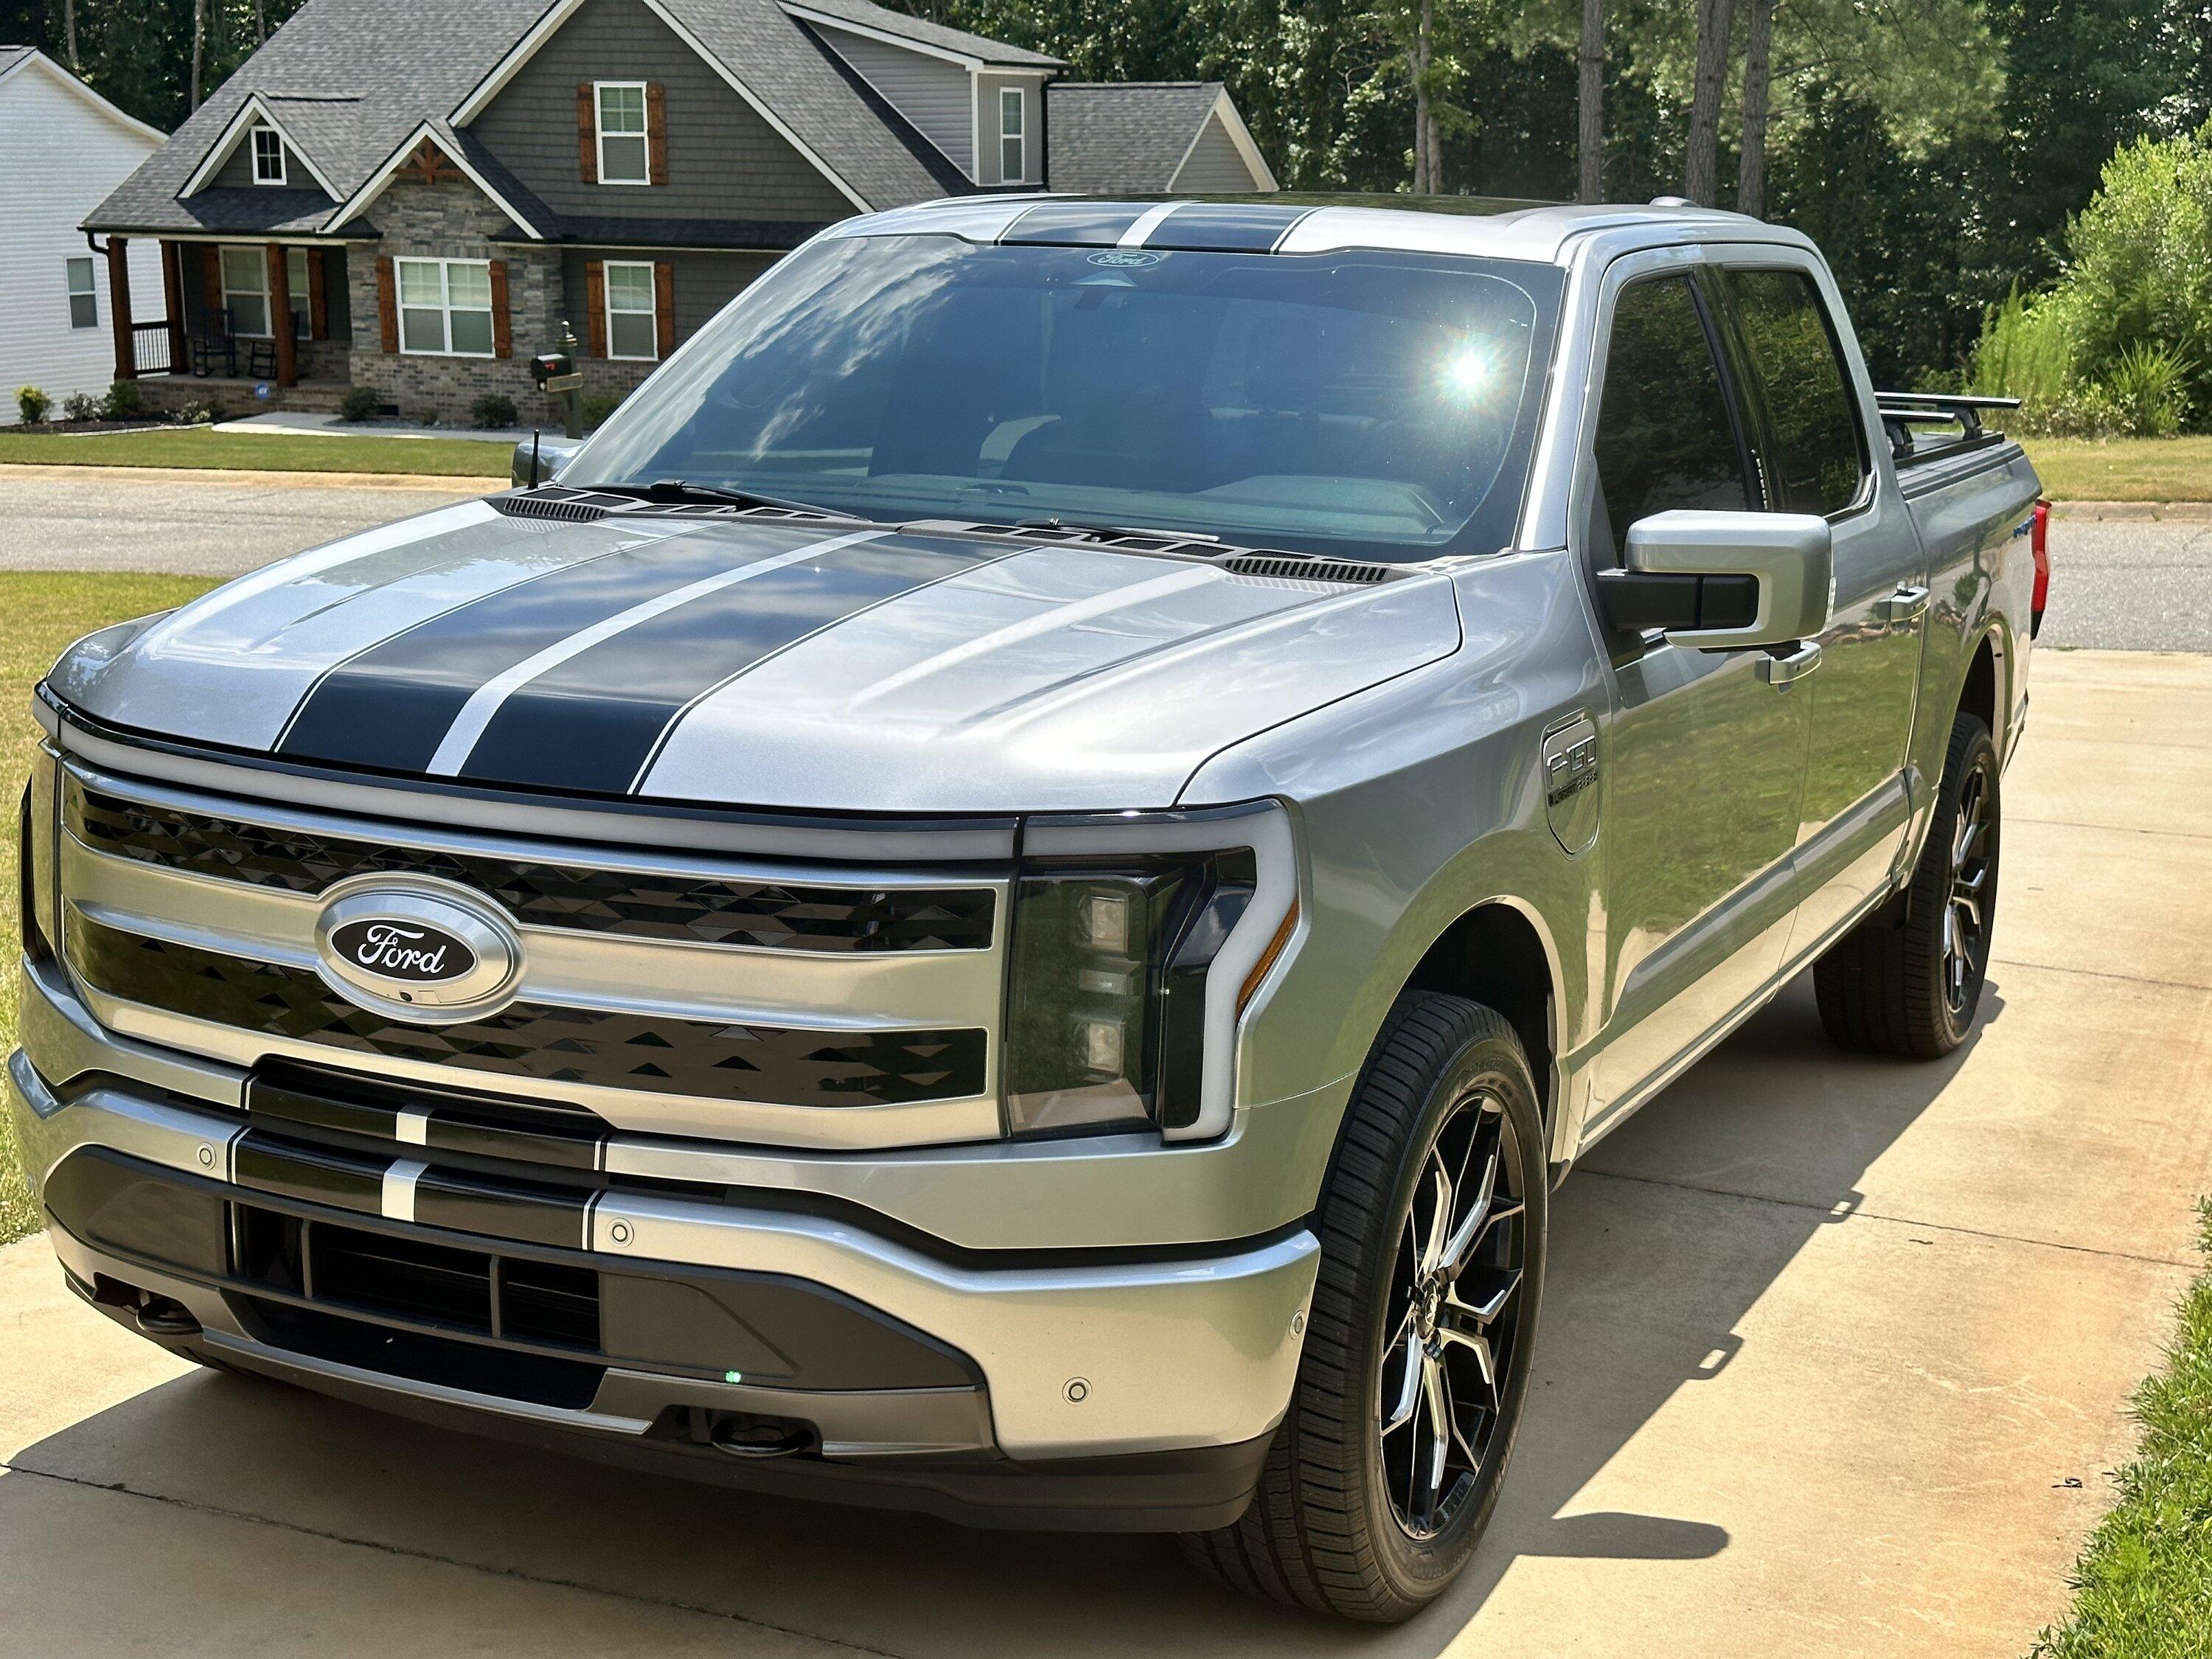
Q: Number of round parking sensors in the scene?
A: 4